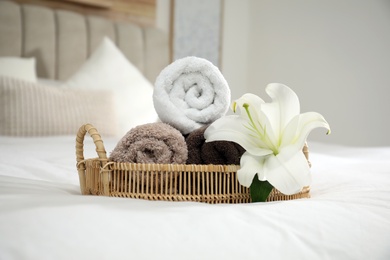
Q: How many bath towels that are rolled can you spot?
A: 3